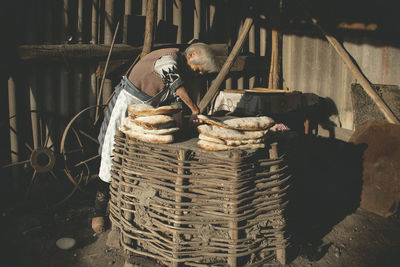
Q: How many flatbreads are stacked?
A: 8